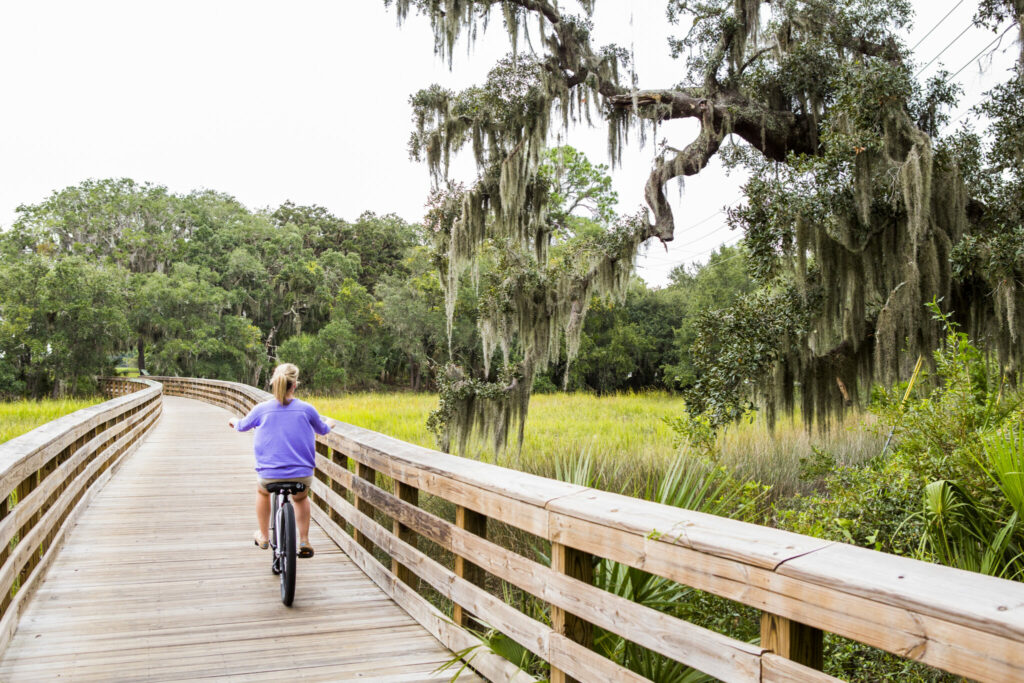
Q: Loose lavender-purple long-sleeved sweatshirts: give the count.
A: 1